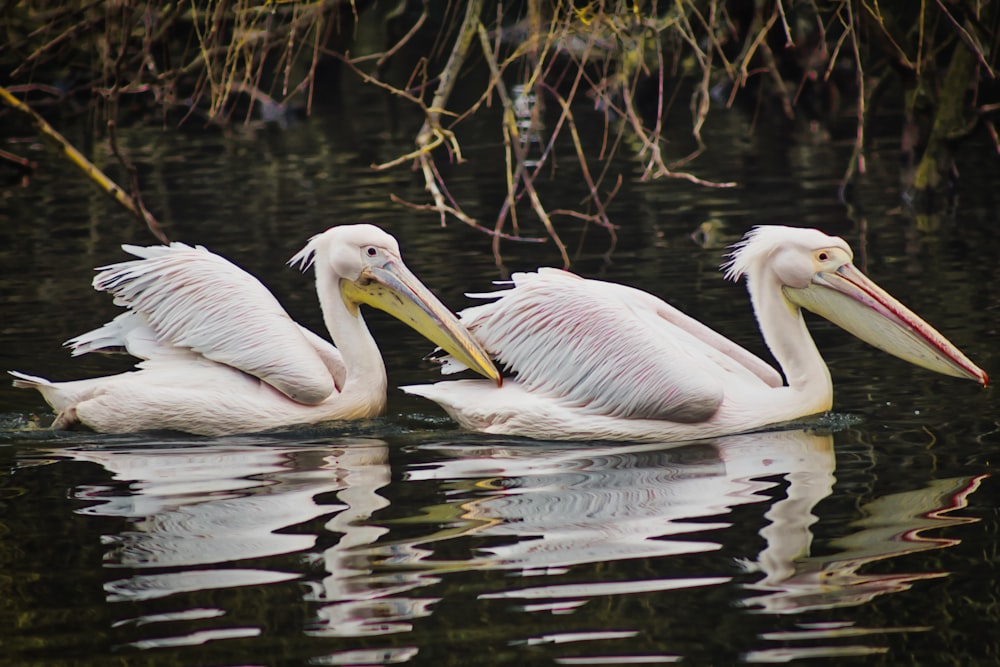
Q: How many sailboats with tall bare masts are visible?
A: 0